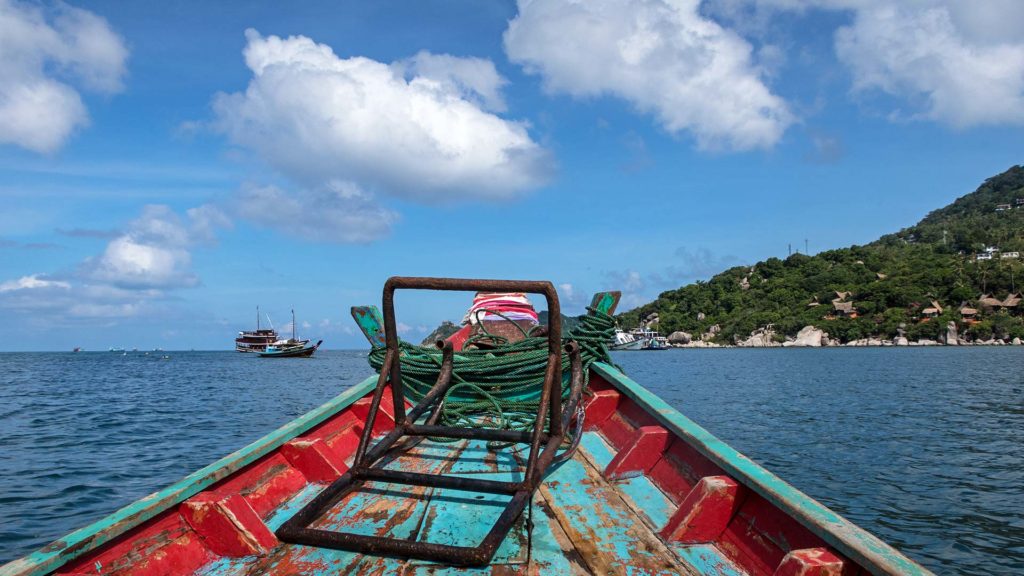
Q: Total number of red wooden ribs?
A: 7